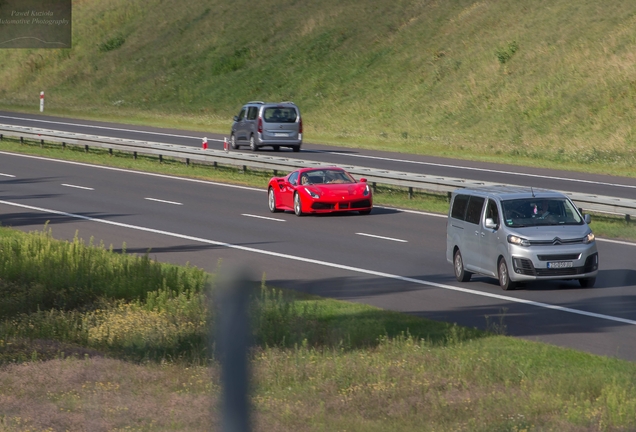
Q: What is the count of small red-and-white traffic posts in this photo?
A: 3